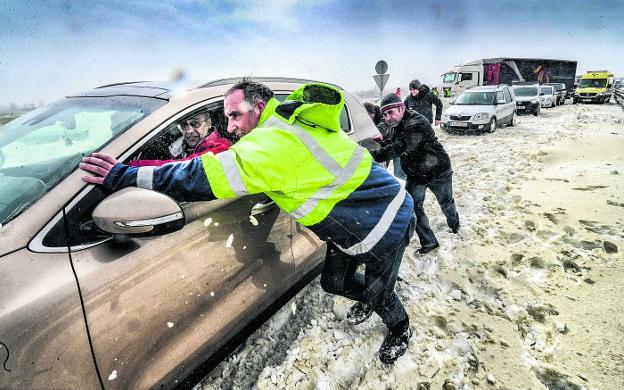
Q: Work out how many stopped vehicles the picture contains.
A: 7